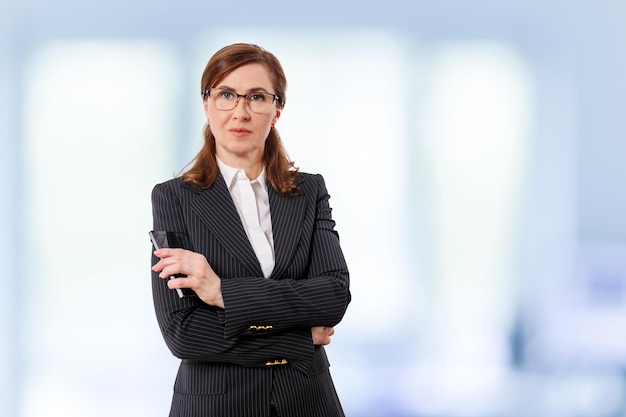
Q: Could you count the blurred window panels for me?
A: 3